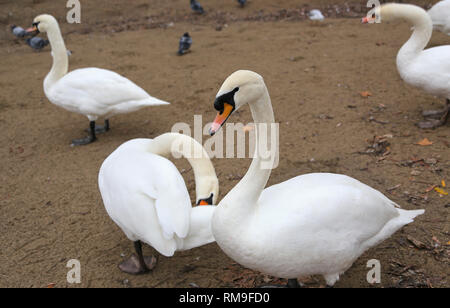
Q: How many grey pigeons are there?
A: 5